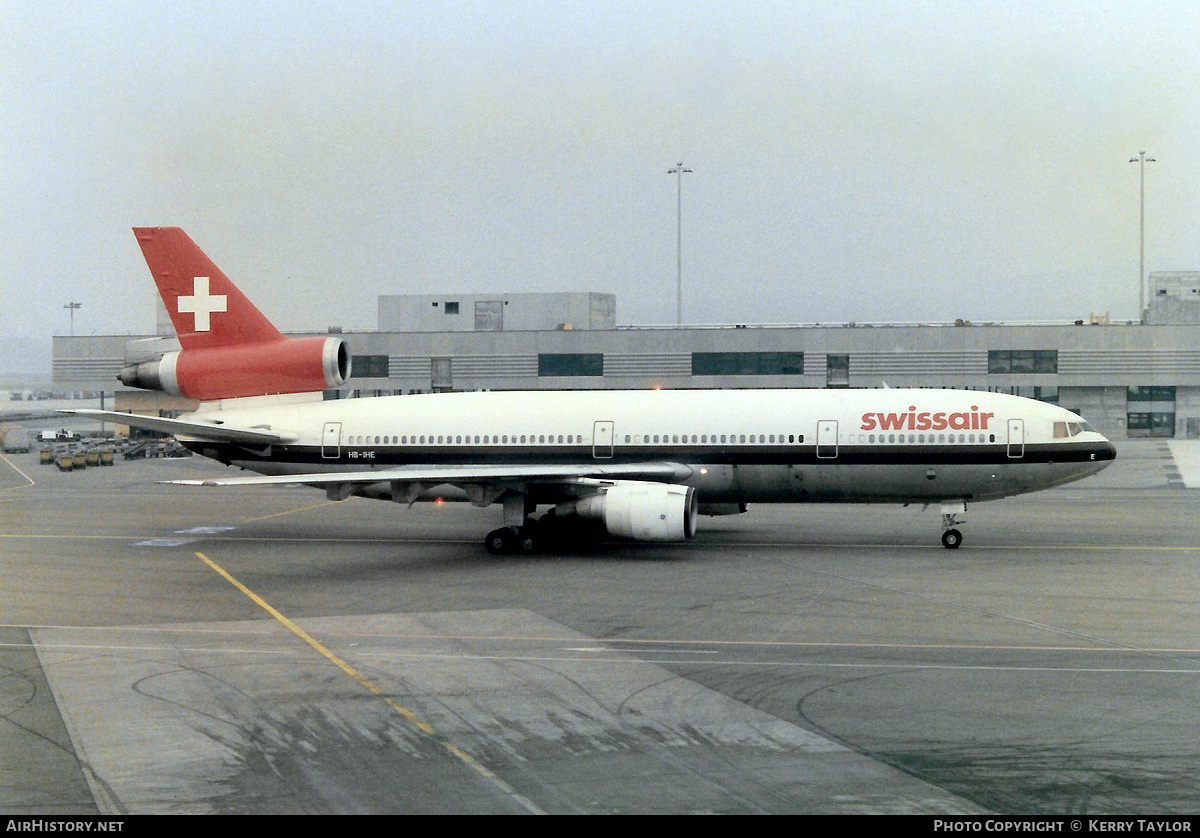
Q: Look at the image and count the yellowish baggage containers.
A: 5